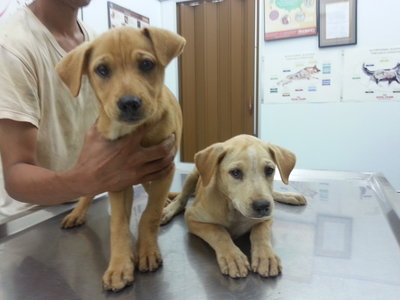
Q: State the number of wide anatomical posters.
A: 2